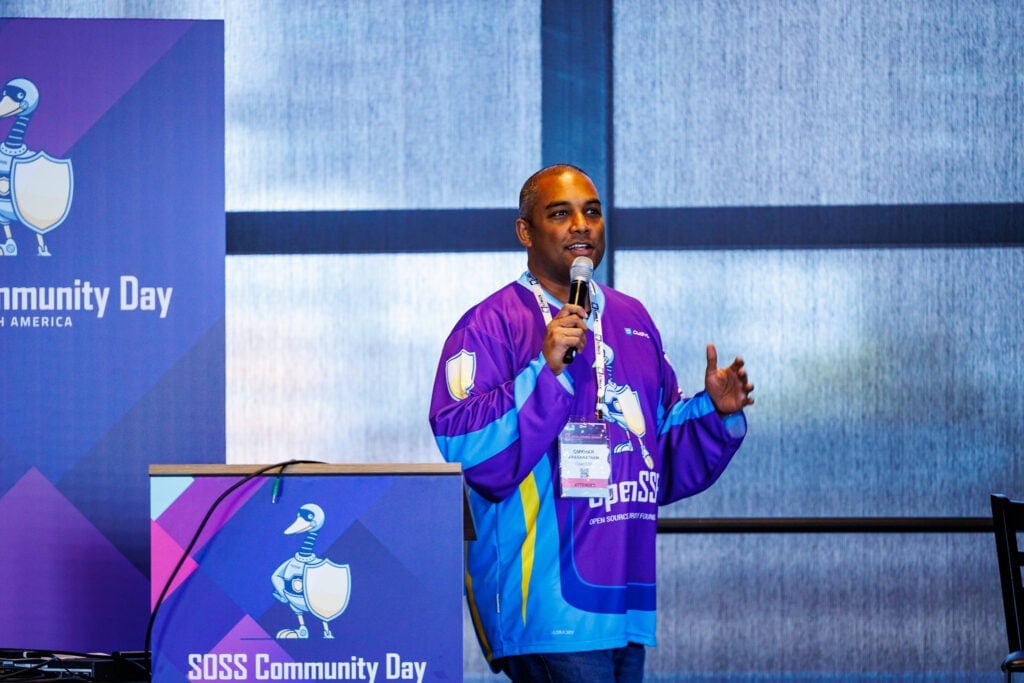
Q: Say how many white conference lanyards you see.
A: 1